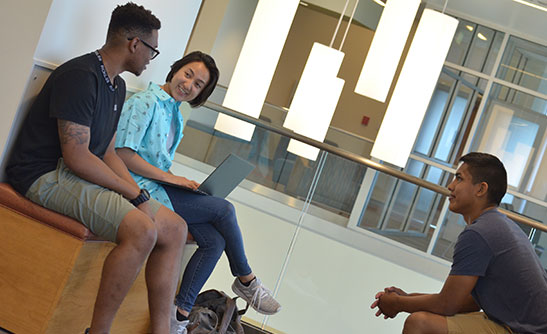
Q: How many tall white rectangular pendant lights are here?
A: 5